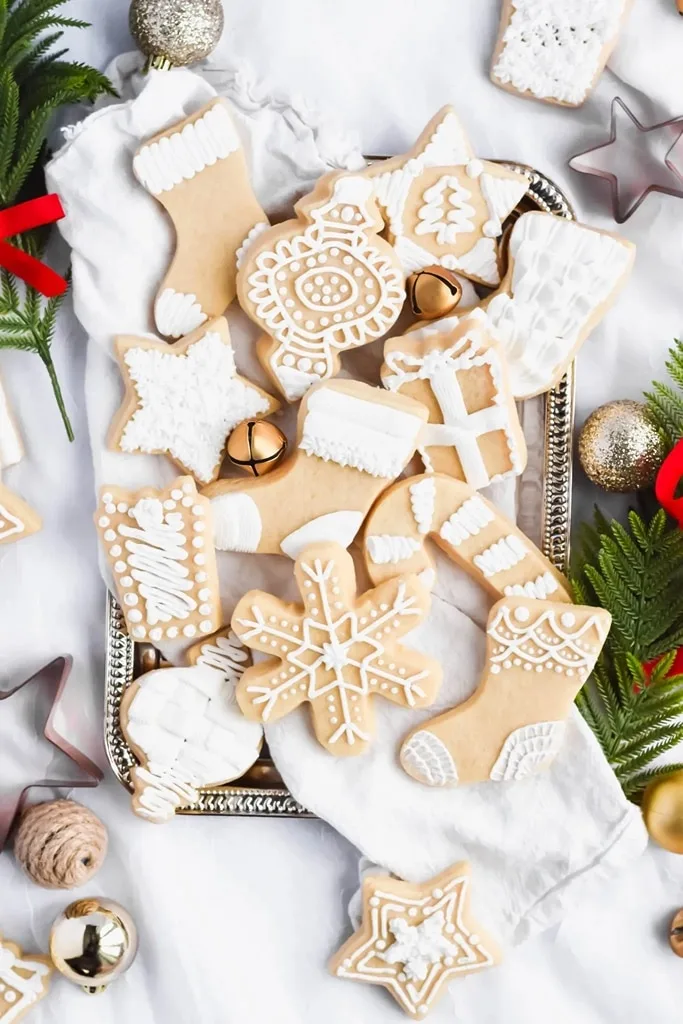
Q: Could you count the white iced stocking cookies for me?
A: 4